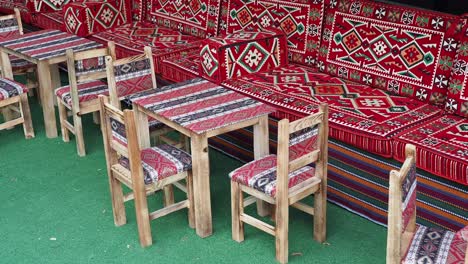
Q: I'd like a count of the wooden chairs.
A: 7